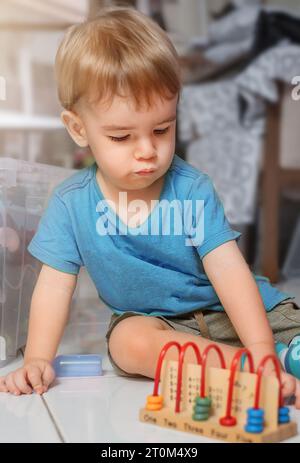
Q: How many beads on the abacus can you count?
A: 11